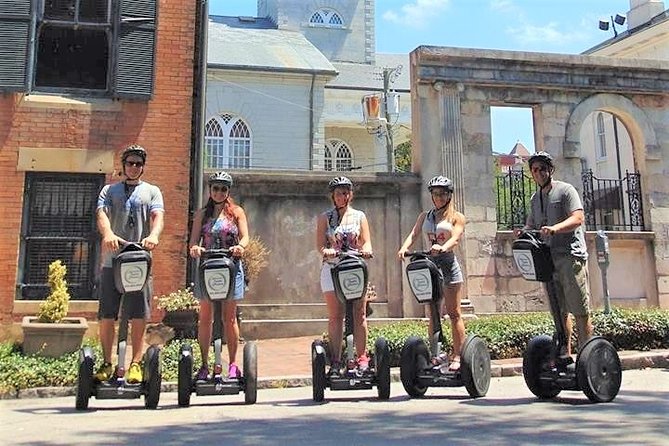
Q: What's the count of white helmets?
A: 5